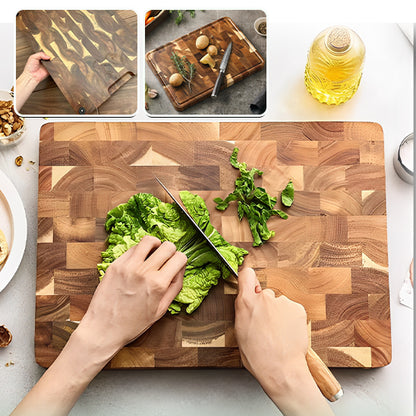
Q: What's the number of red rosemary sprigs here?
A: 0